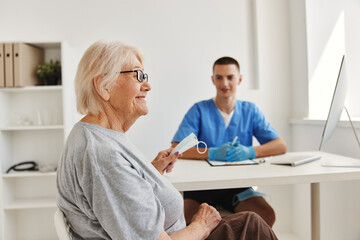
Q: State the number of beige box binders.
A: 3